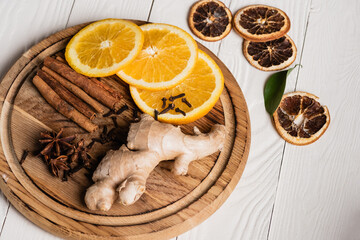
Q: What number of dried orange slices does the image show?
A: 4